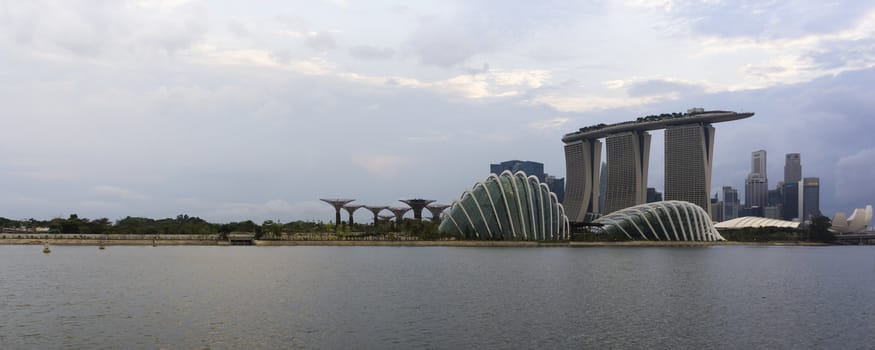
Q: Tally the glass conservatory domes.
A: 2